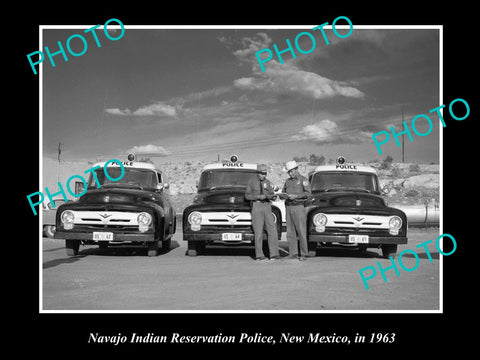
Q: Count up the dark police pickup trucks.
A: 3